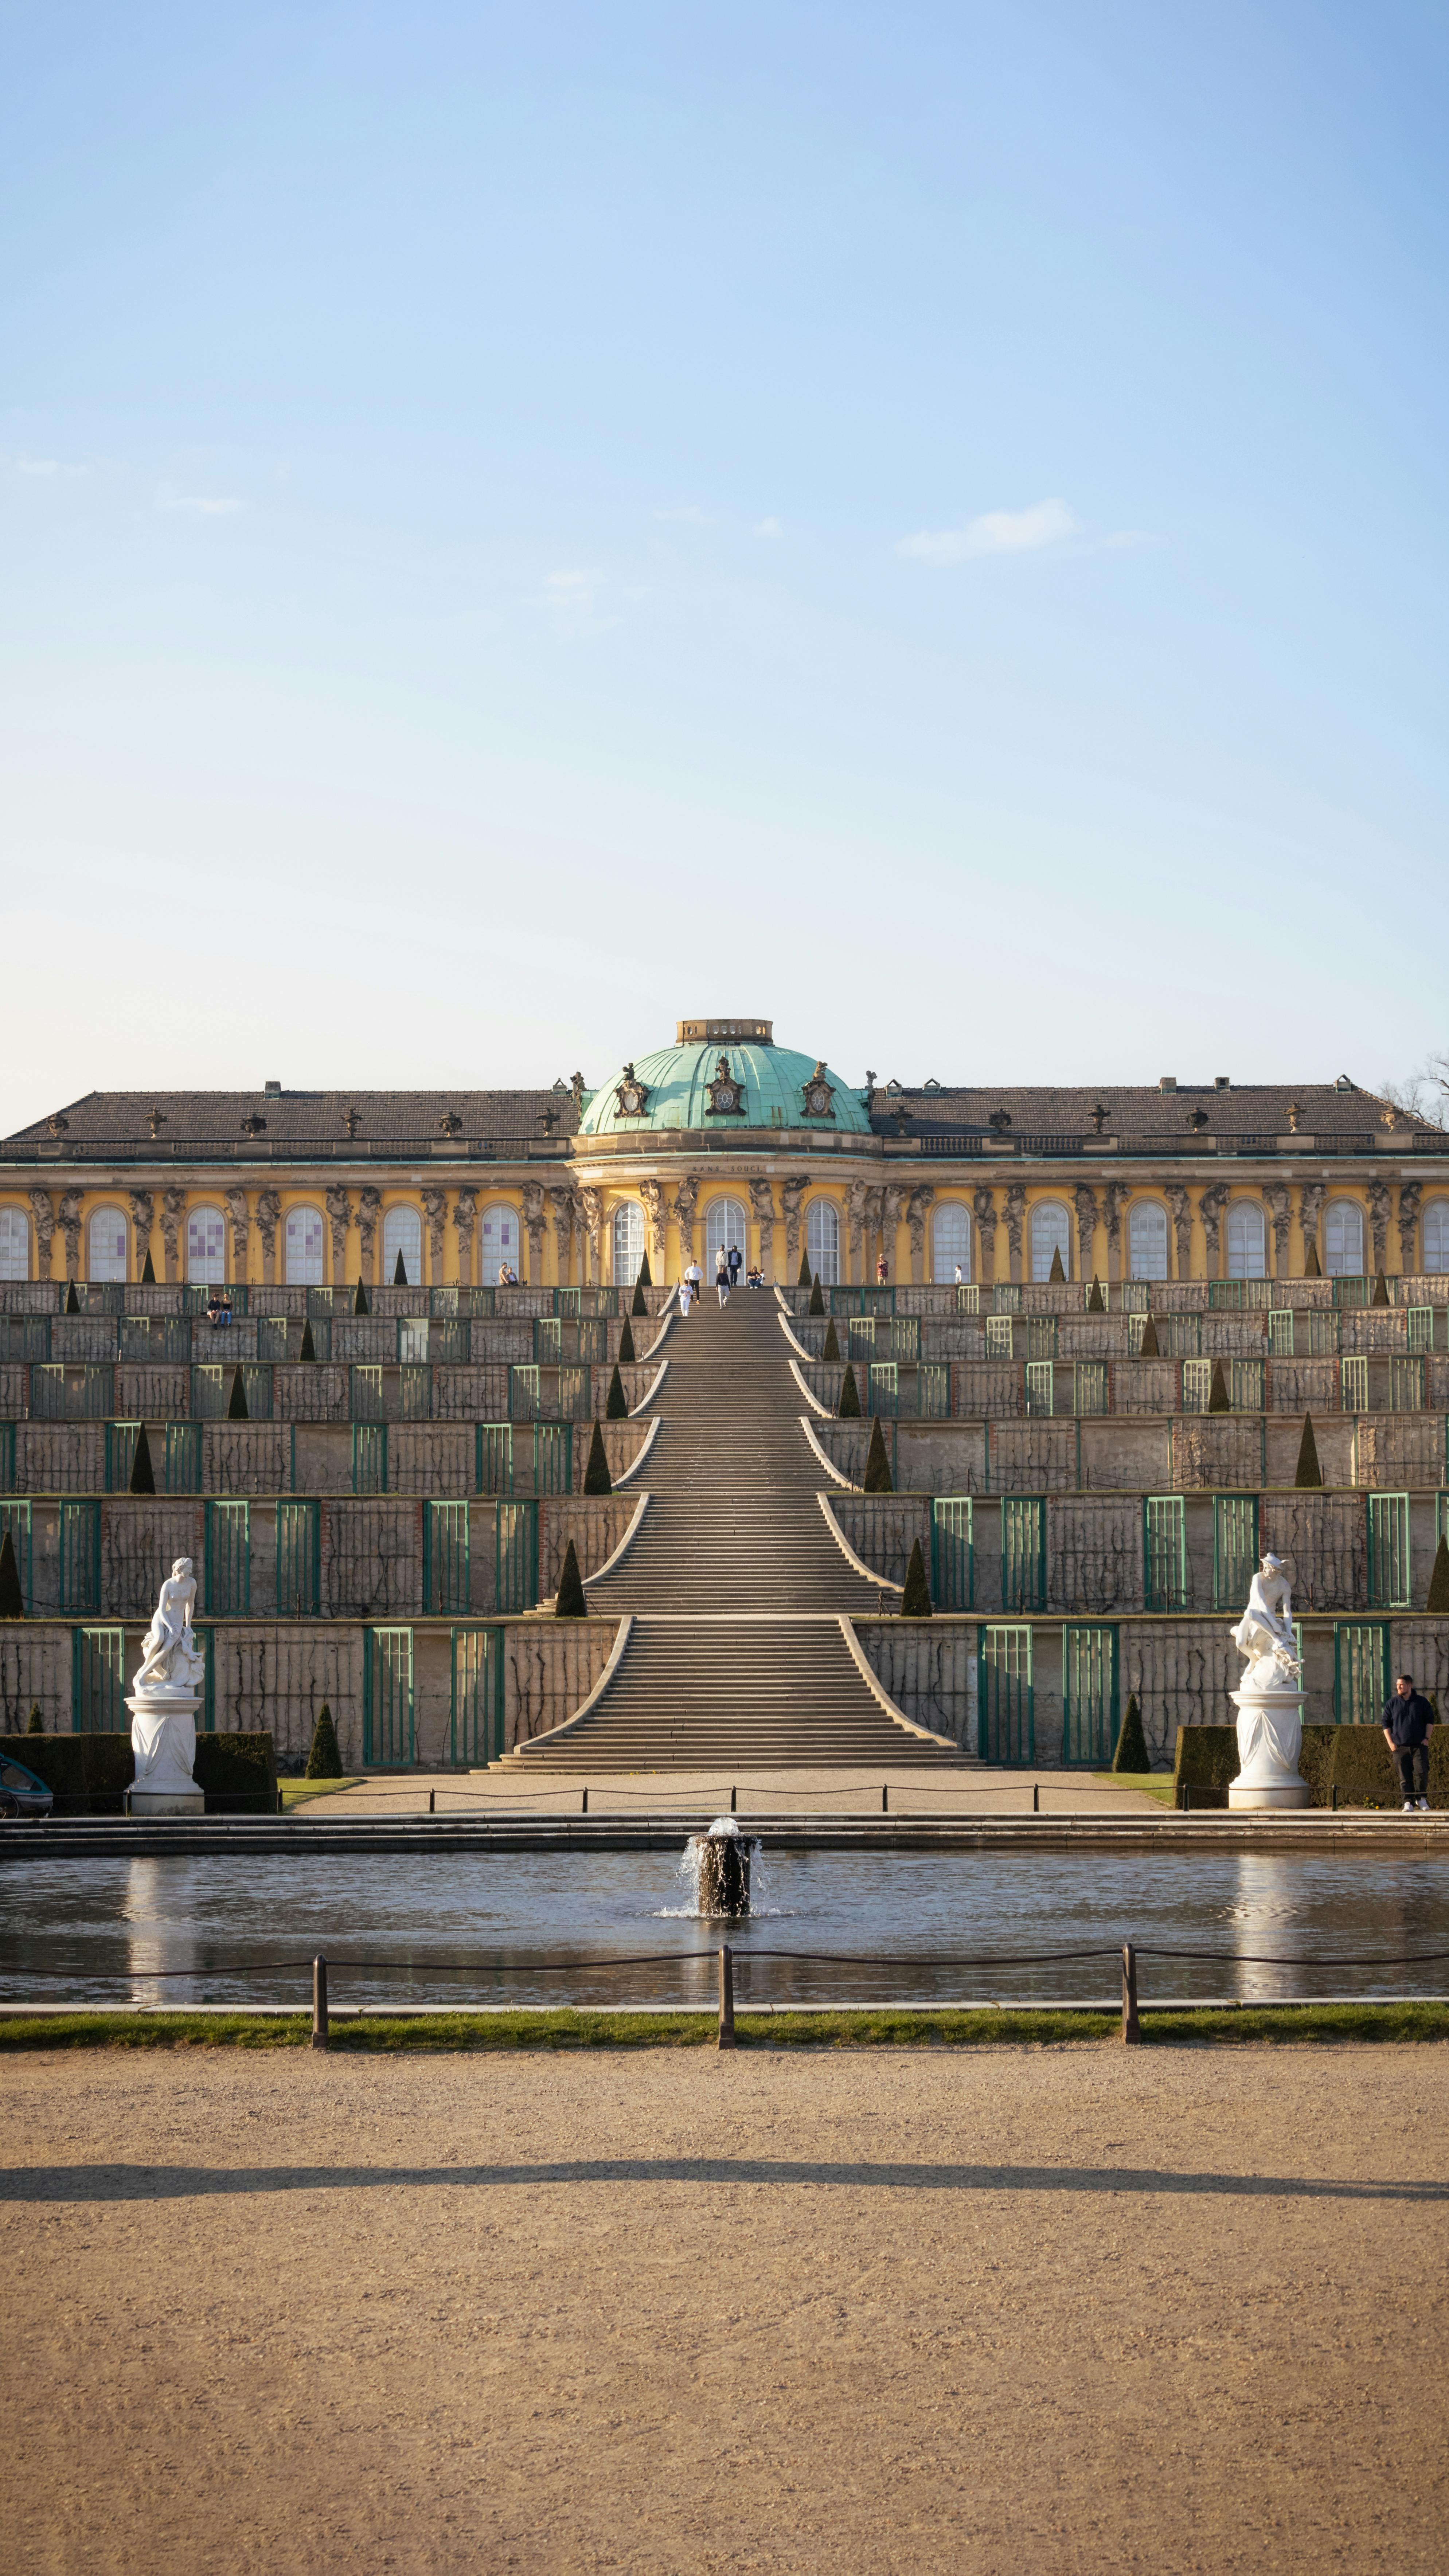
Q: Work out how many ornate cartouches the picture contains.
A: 3